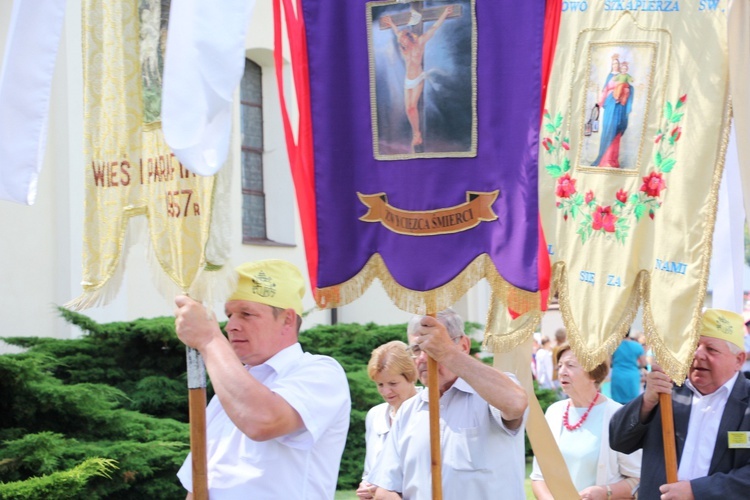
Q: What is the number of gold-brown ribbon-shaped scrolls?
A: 1